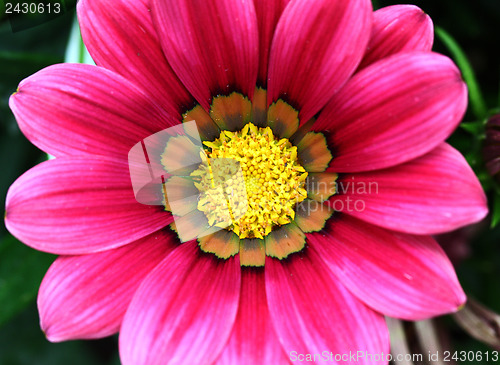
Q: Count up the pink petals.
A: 14